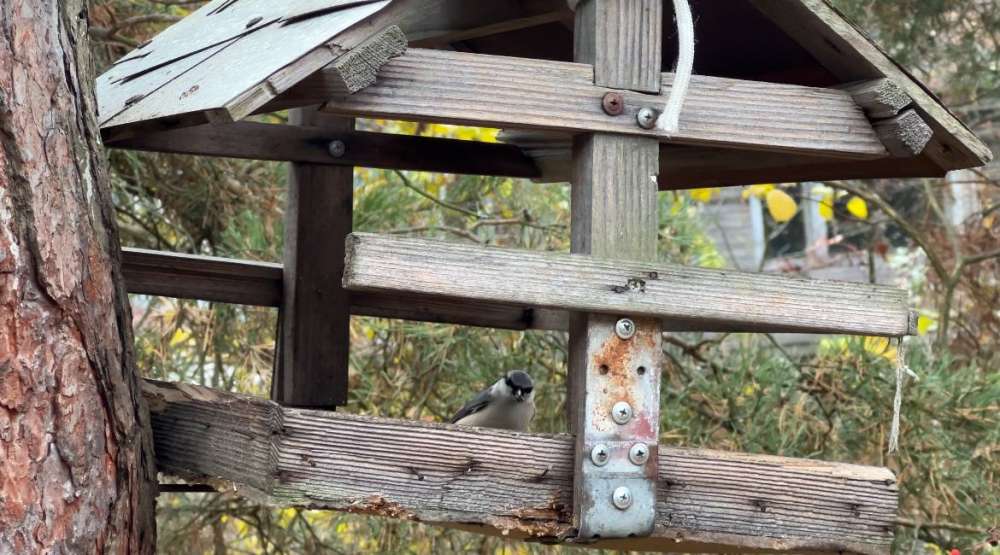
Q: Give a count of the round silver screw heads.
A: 7